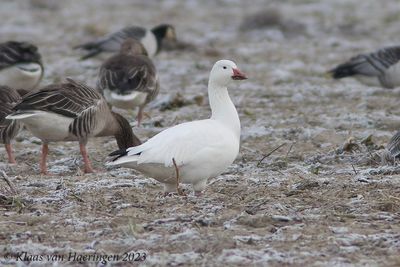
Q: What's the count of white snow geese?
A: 1